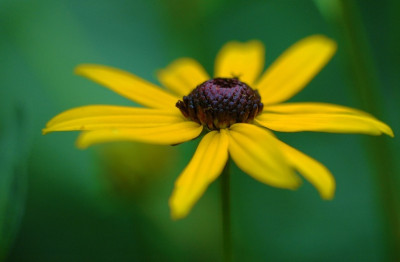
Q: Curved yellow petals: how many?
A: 10